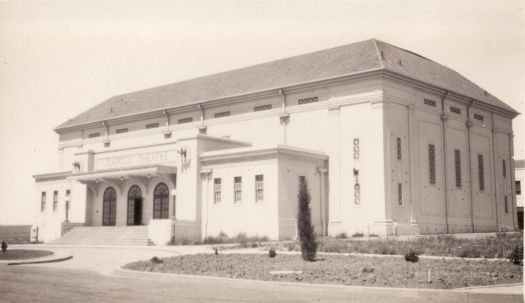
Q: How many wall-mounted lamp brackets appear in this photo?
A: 2